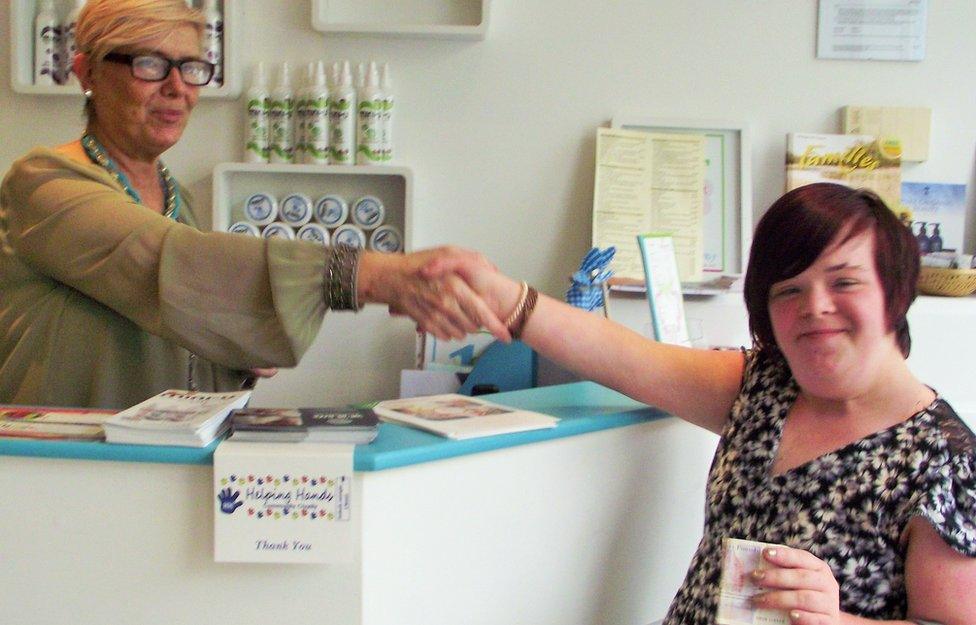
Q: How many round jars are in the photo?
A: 9